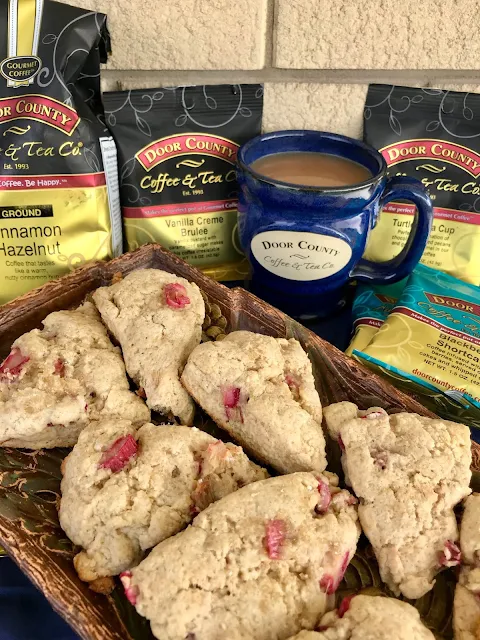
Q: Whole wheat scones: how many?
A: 8